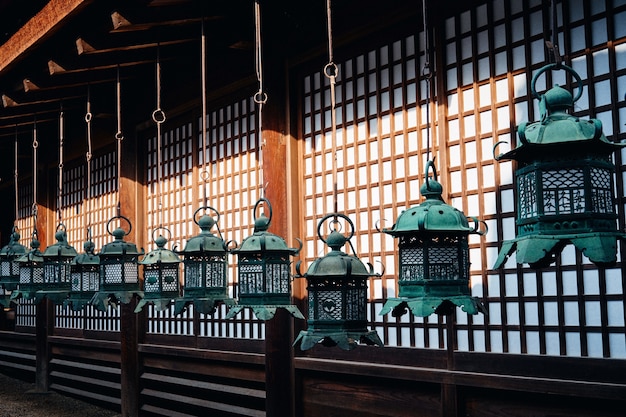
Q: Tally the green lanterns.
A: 11